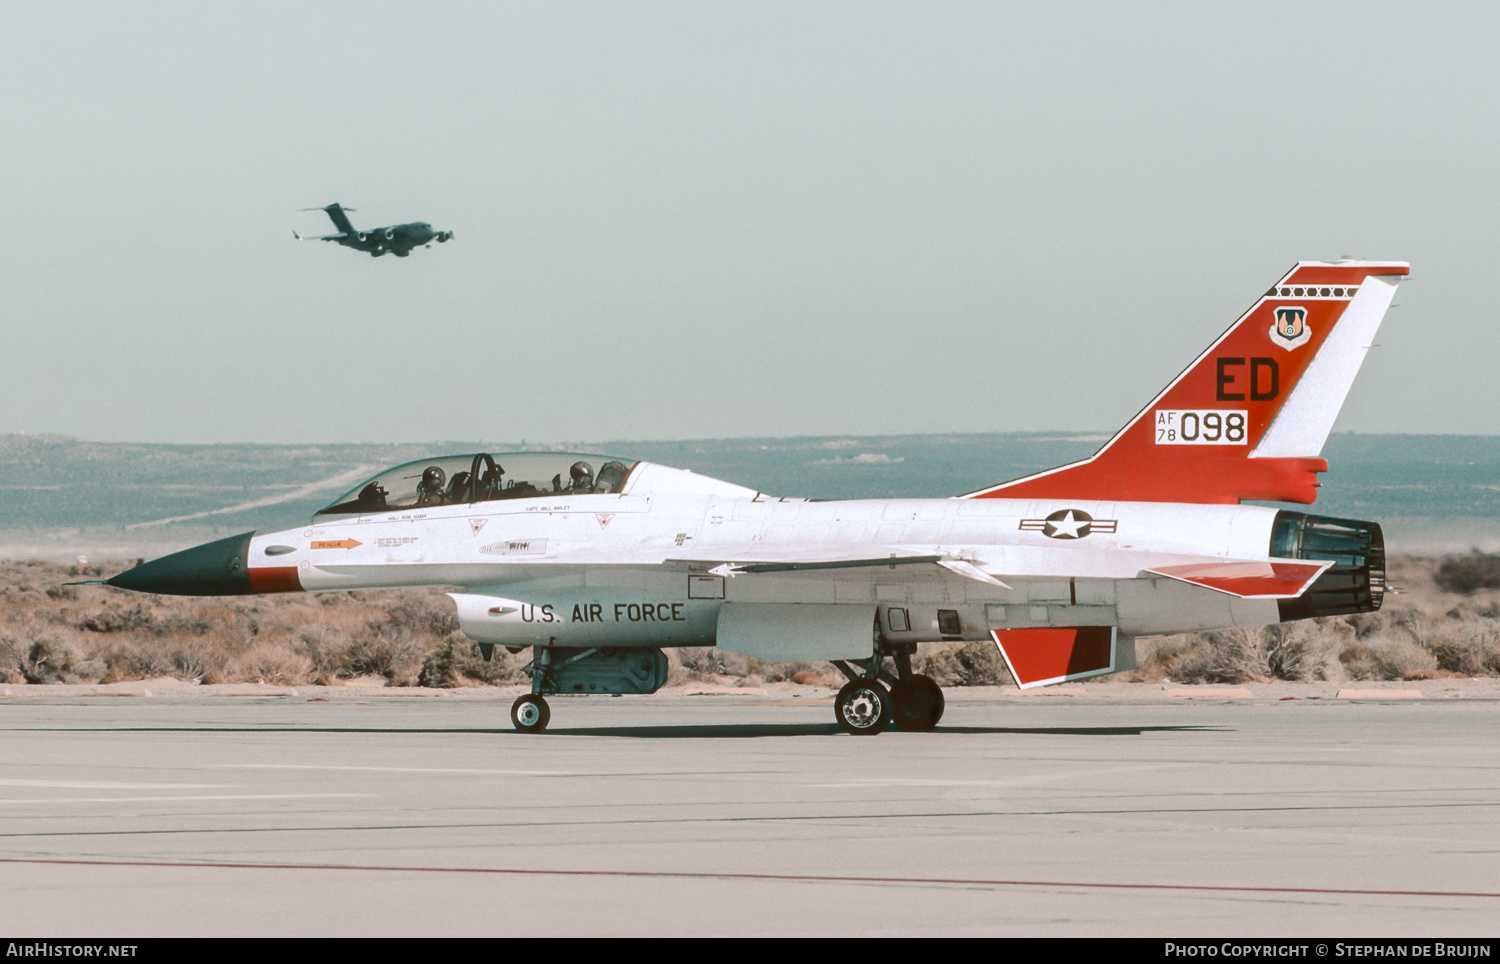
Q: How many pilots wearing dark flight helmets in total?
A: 2